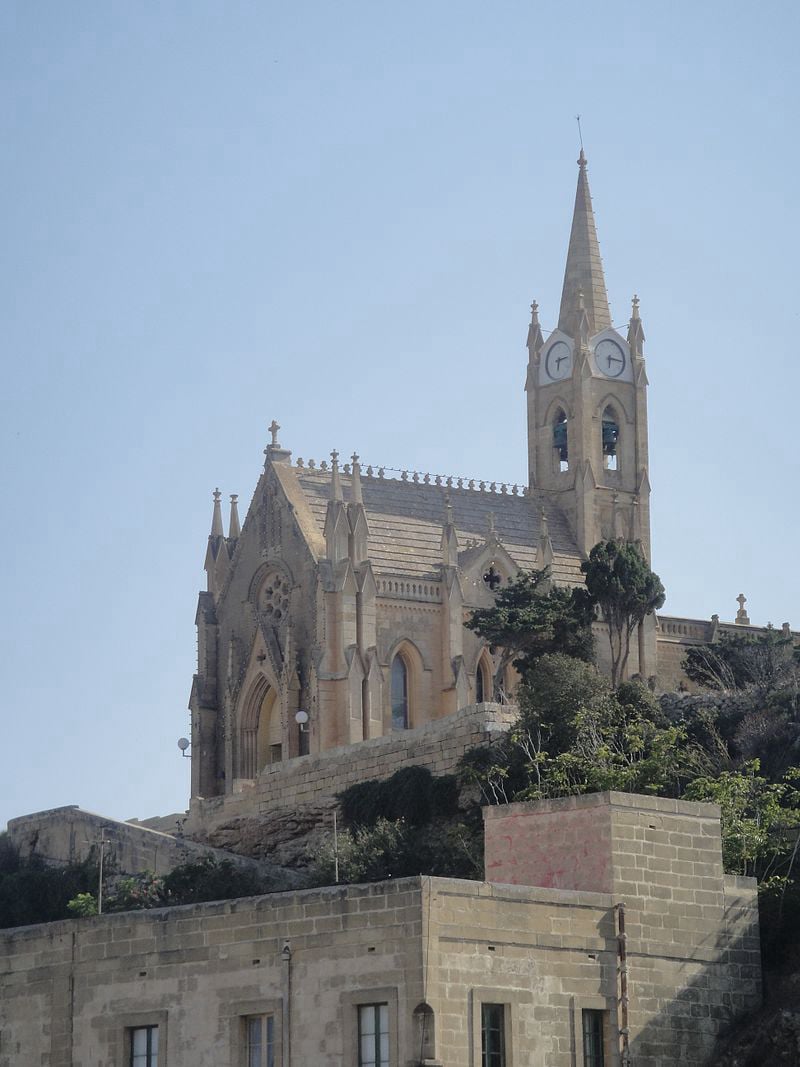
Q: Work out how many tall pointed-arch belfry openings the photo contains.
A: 2